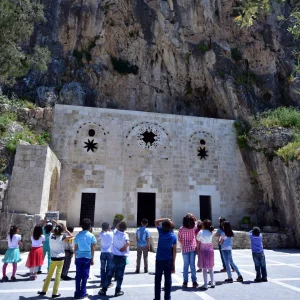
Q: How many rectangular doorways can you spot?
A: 3